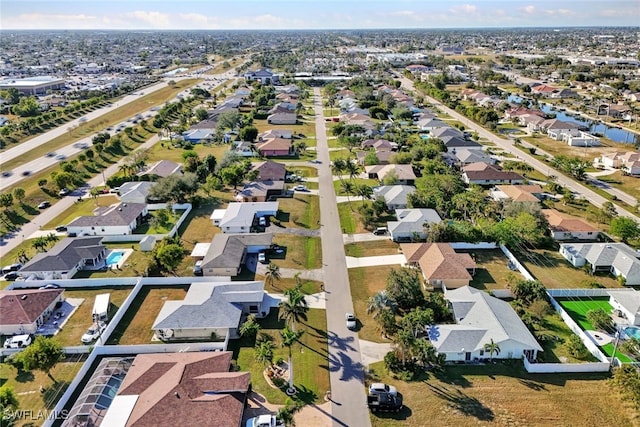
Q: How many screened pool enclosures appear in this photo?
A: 1